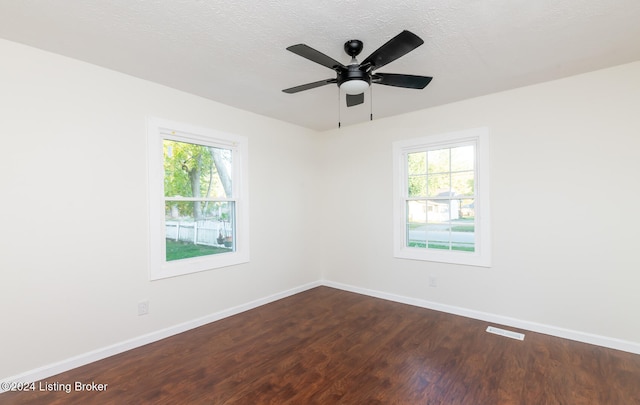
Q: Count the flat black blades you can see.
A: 5